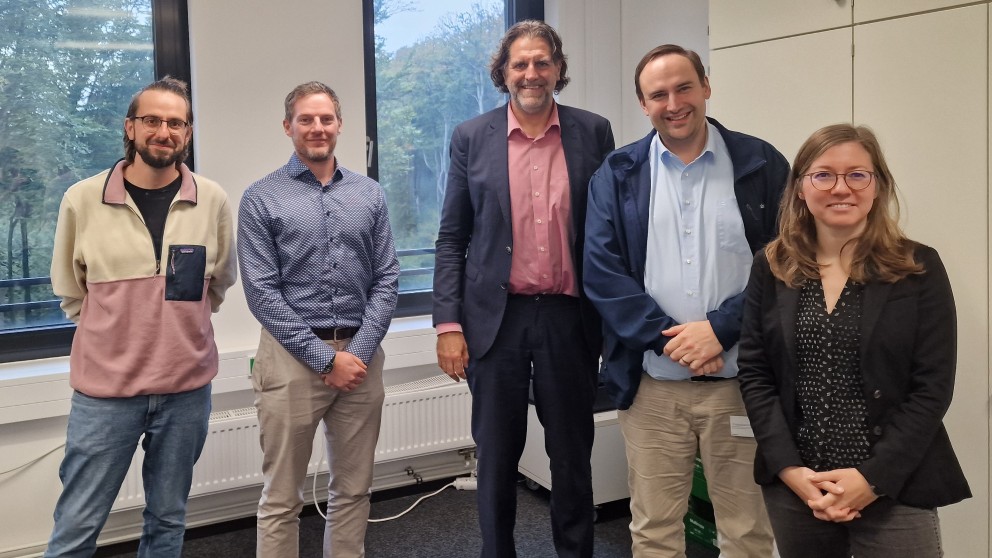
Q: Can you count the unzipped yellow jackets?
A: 1